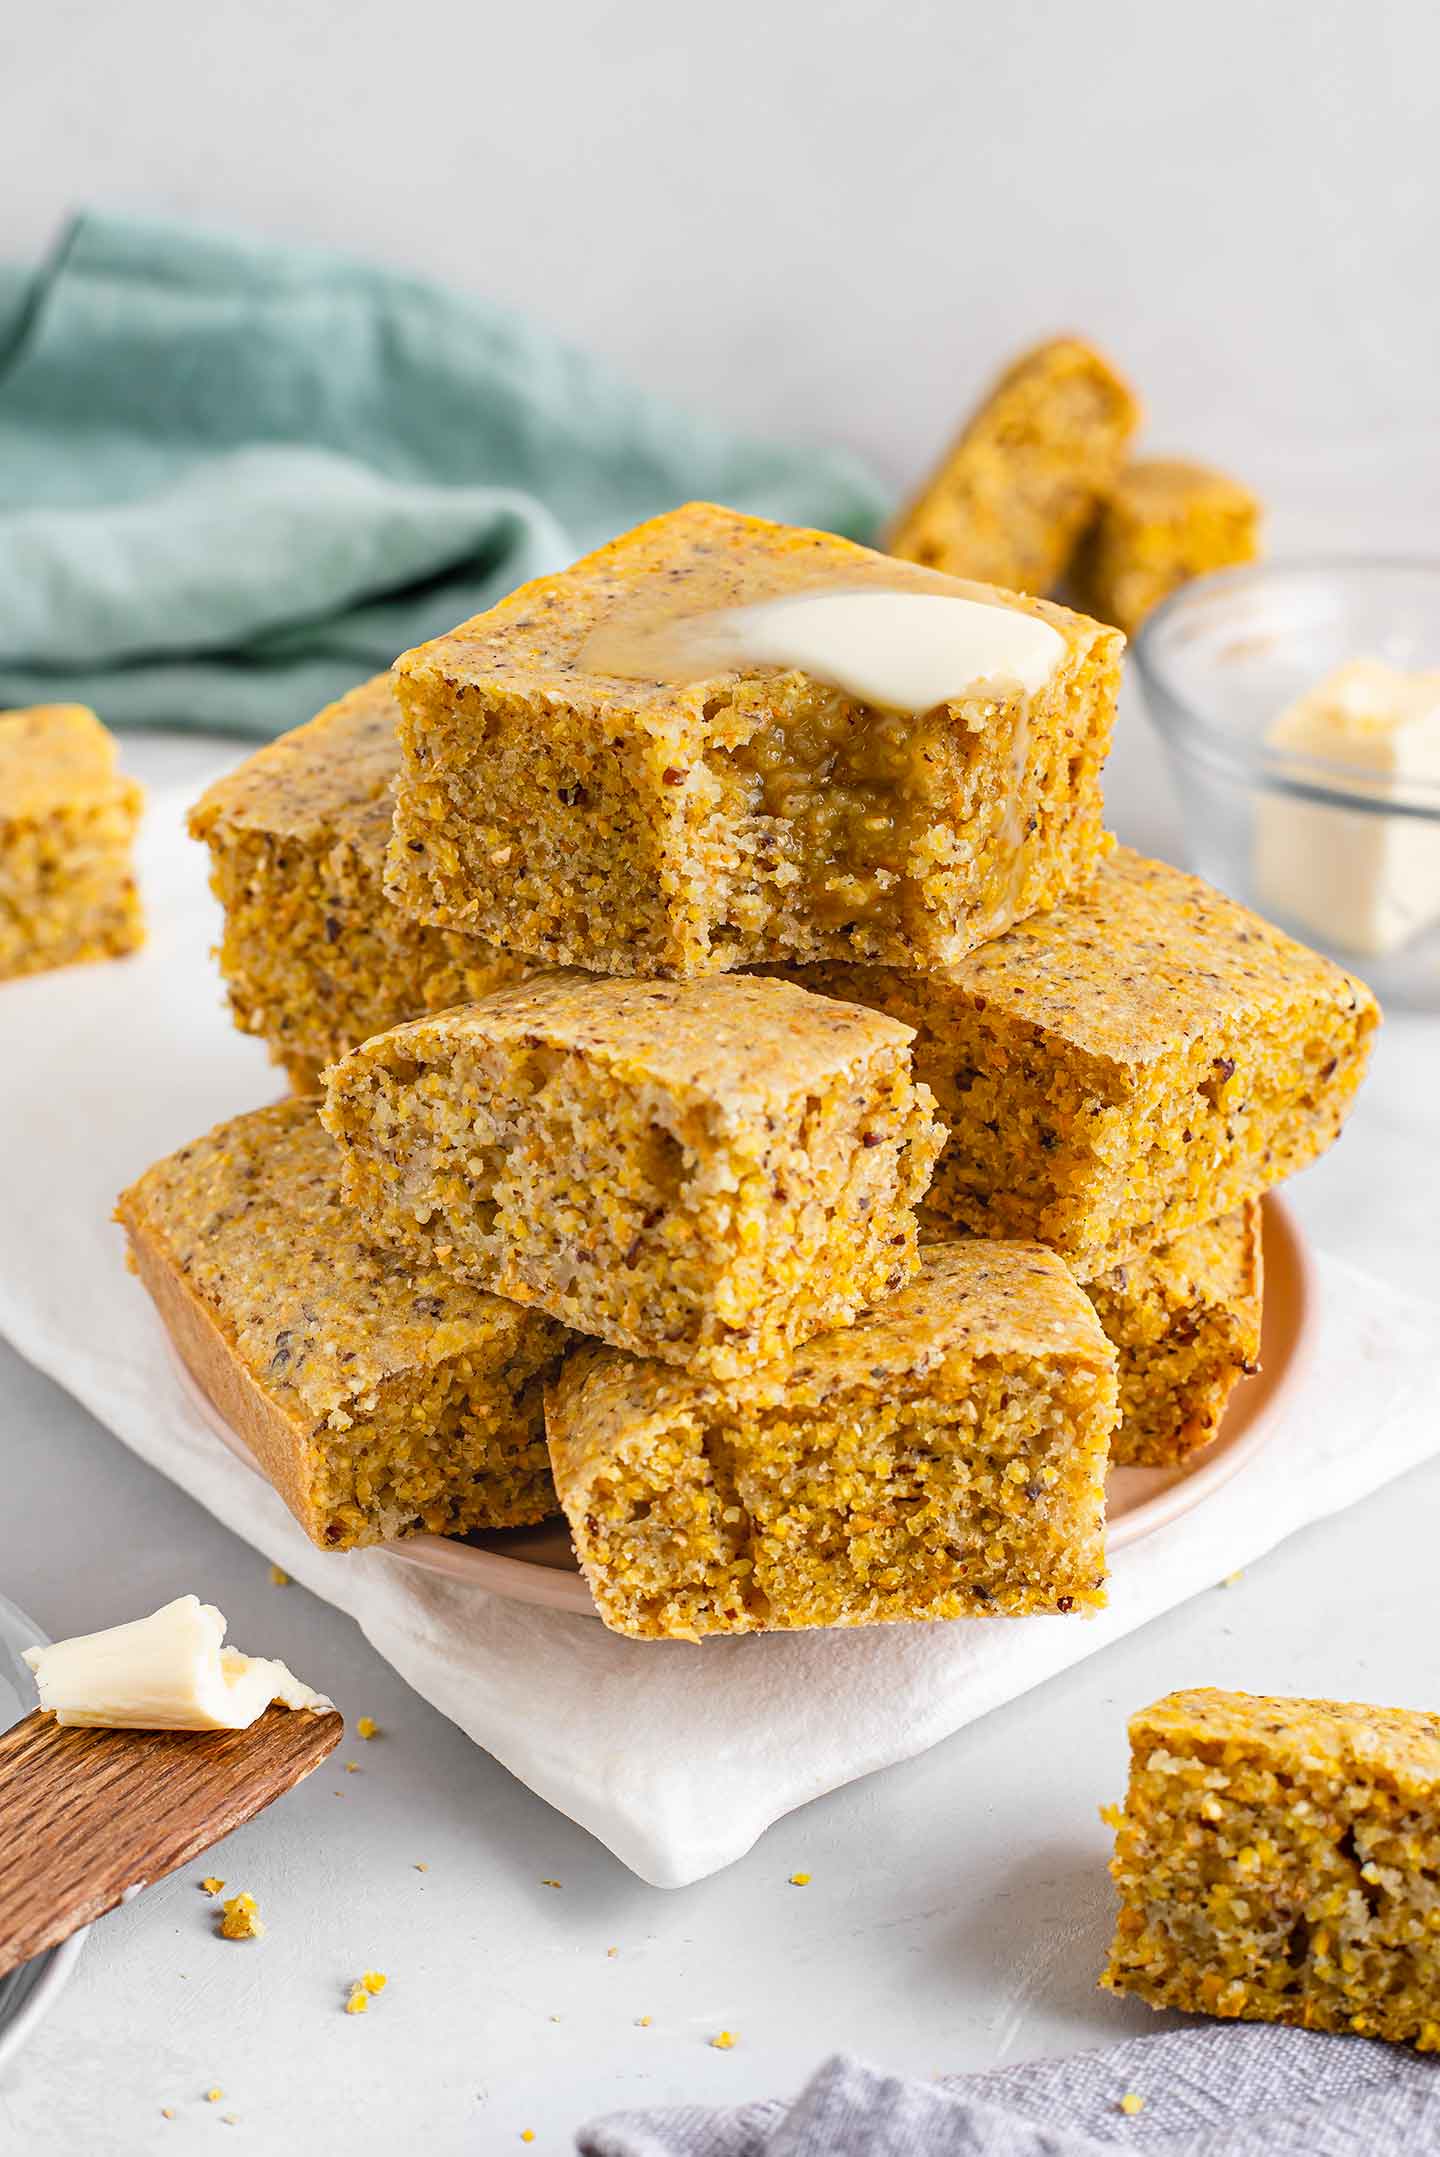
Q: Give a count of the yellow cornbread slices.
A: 11